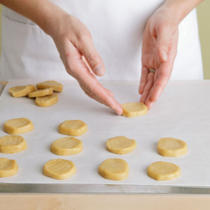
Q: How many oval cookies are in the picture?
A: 15